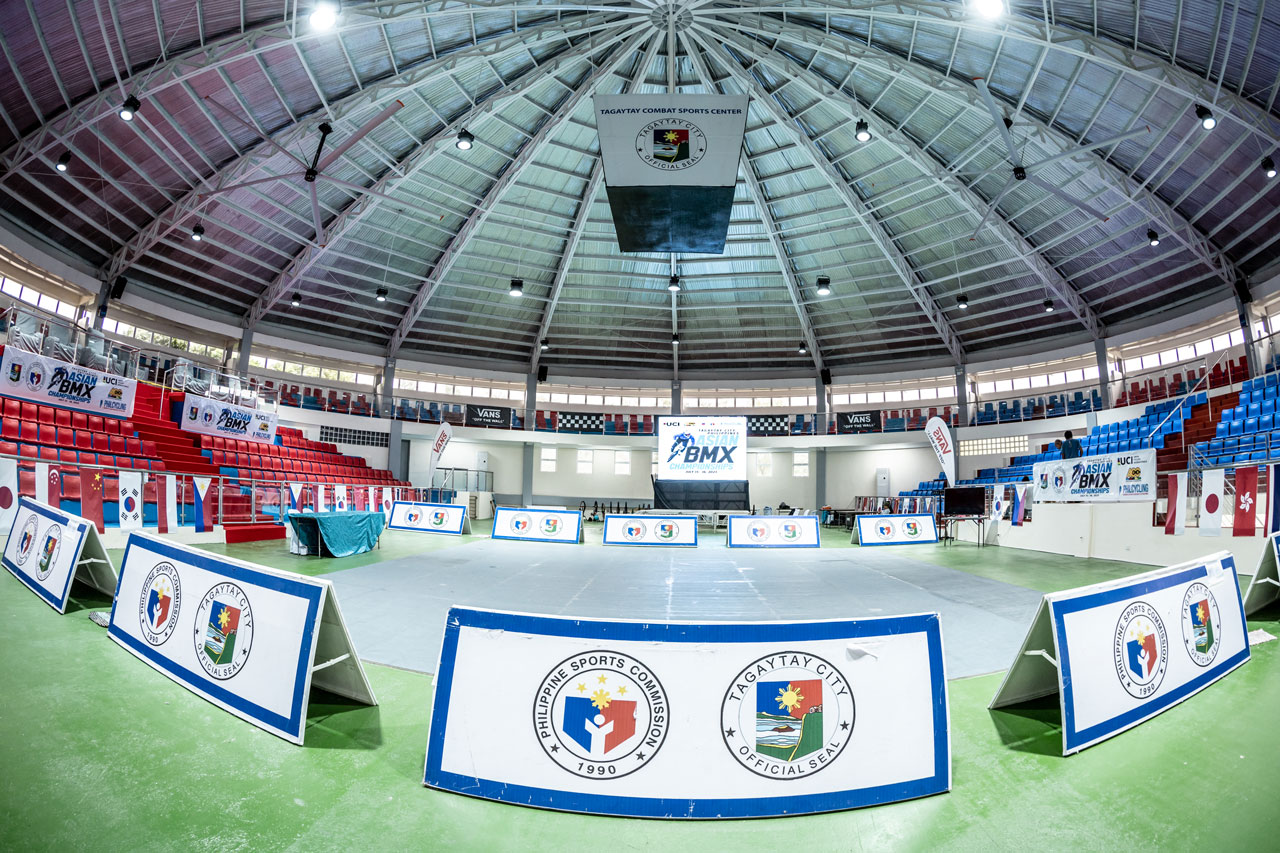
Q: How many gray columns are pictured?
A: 9